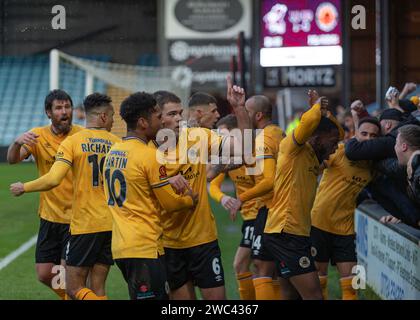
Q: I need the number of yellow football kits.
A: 9